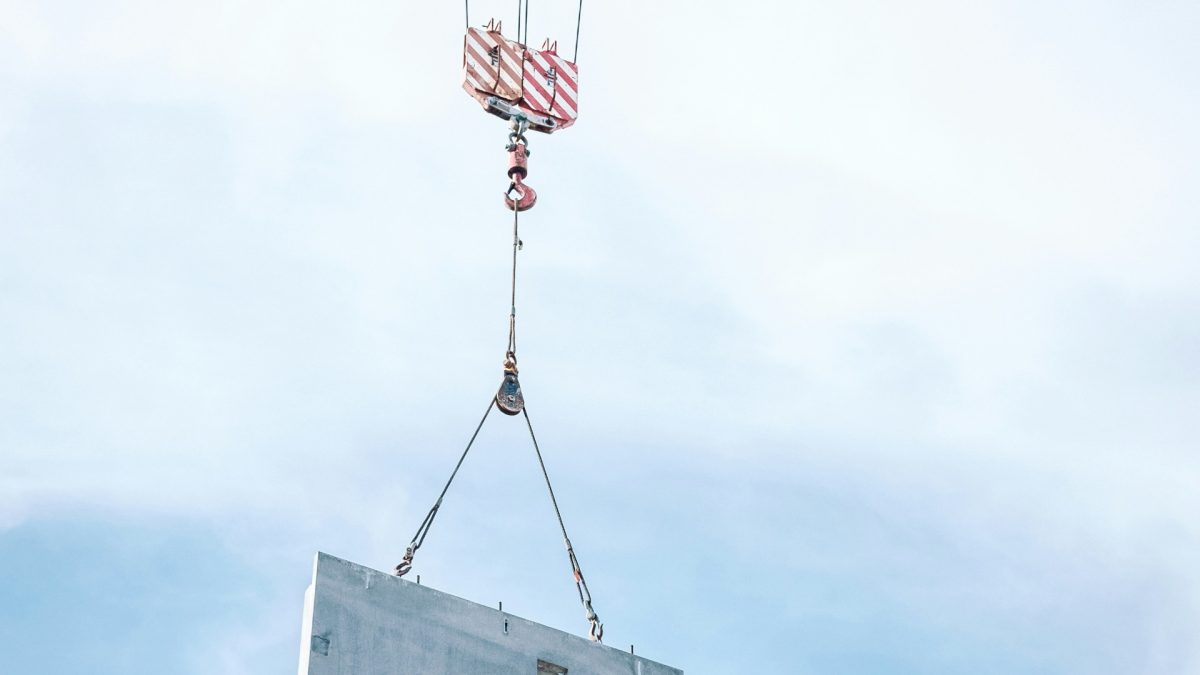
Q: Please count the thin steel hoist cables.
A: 4